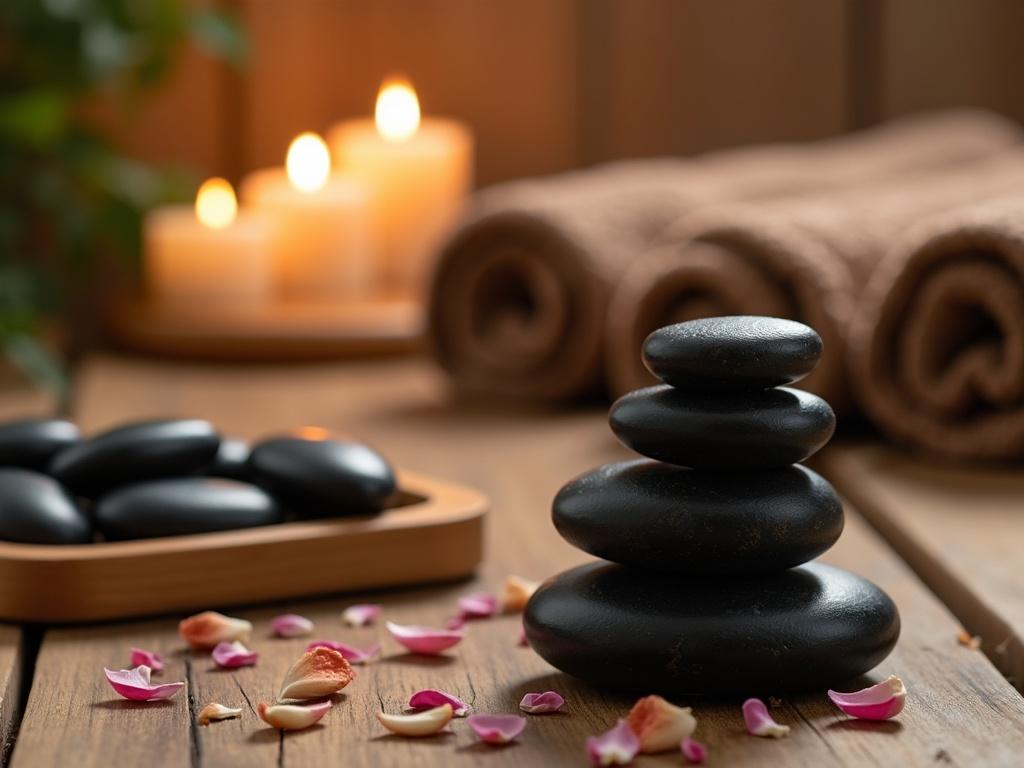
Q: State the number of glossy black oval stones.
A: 10